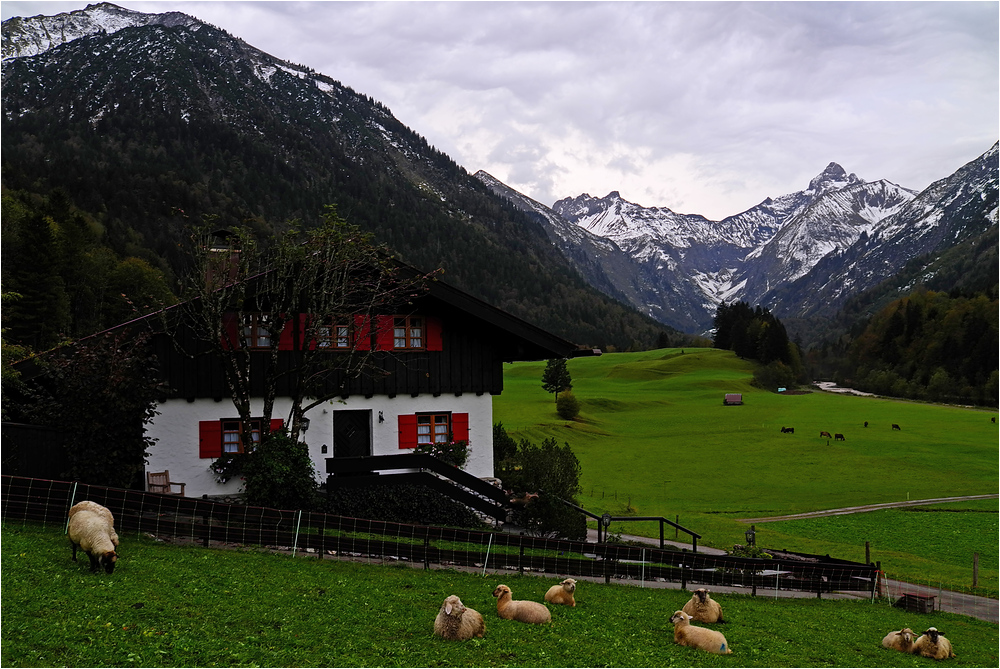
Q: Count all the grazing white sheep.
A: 1